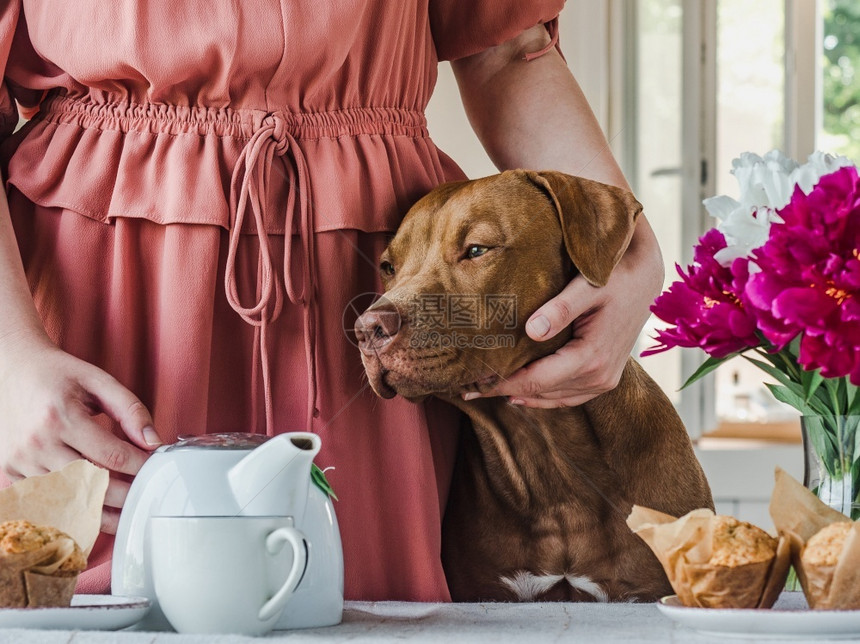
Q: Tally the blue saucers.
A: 0